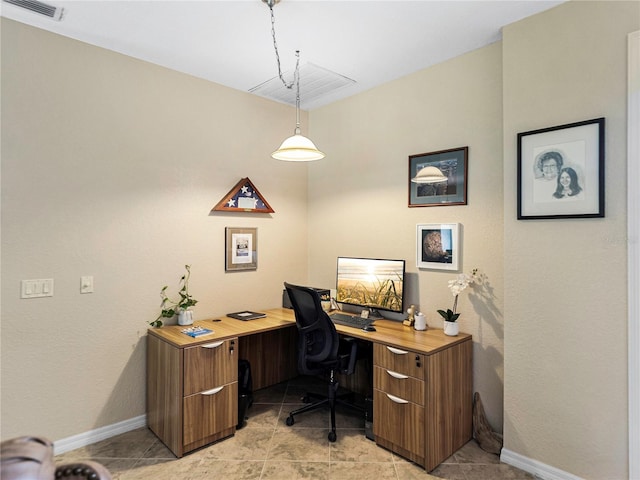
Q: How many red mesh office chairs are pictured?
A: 0